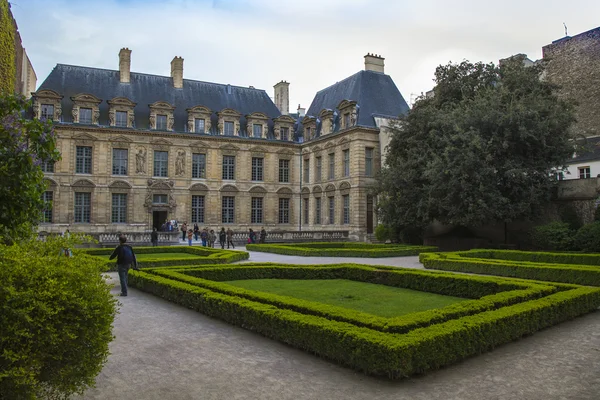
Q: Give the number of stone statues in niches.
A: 2